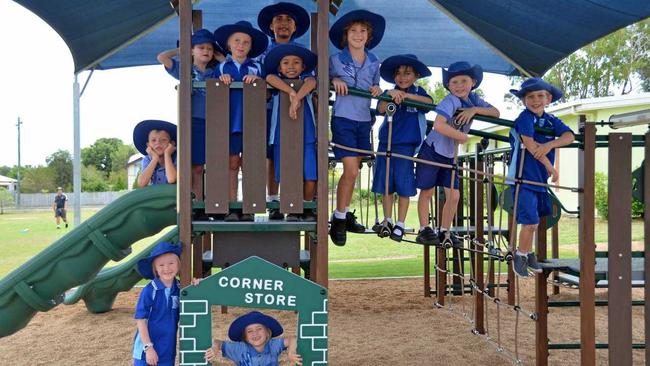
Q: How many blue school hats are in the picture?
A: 11